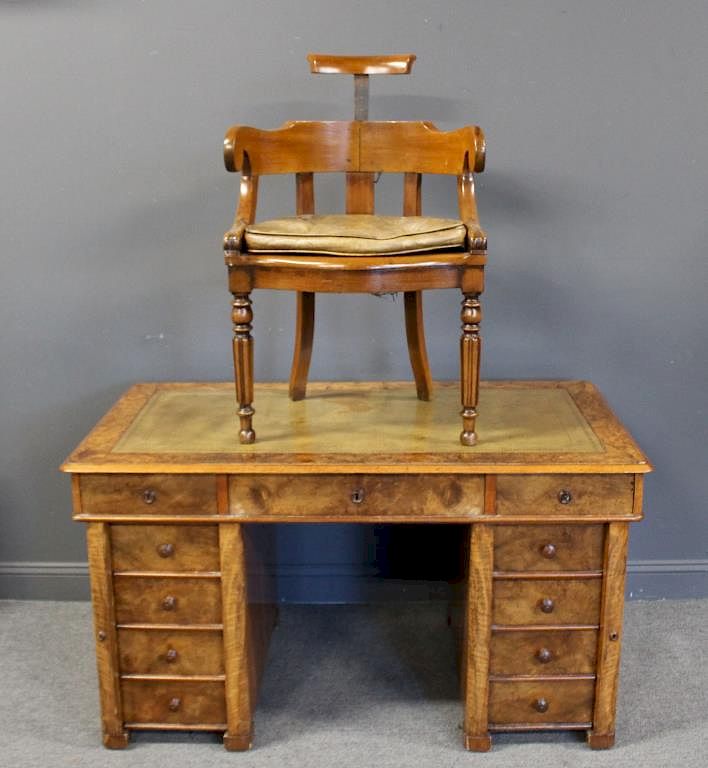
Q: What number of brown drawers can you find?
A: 11